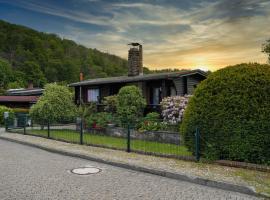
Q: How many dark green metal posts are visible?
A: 6